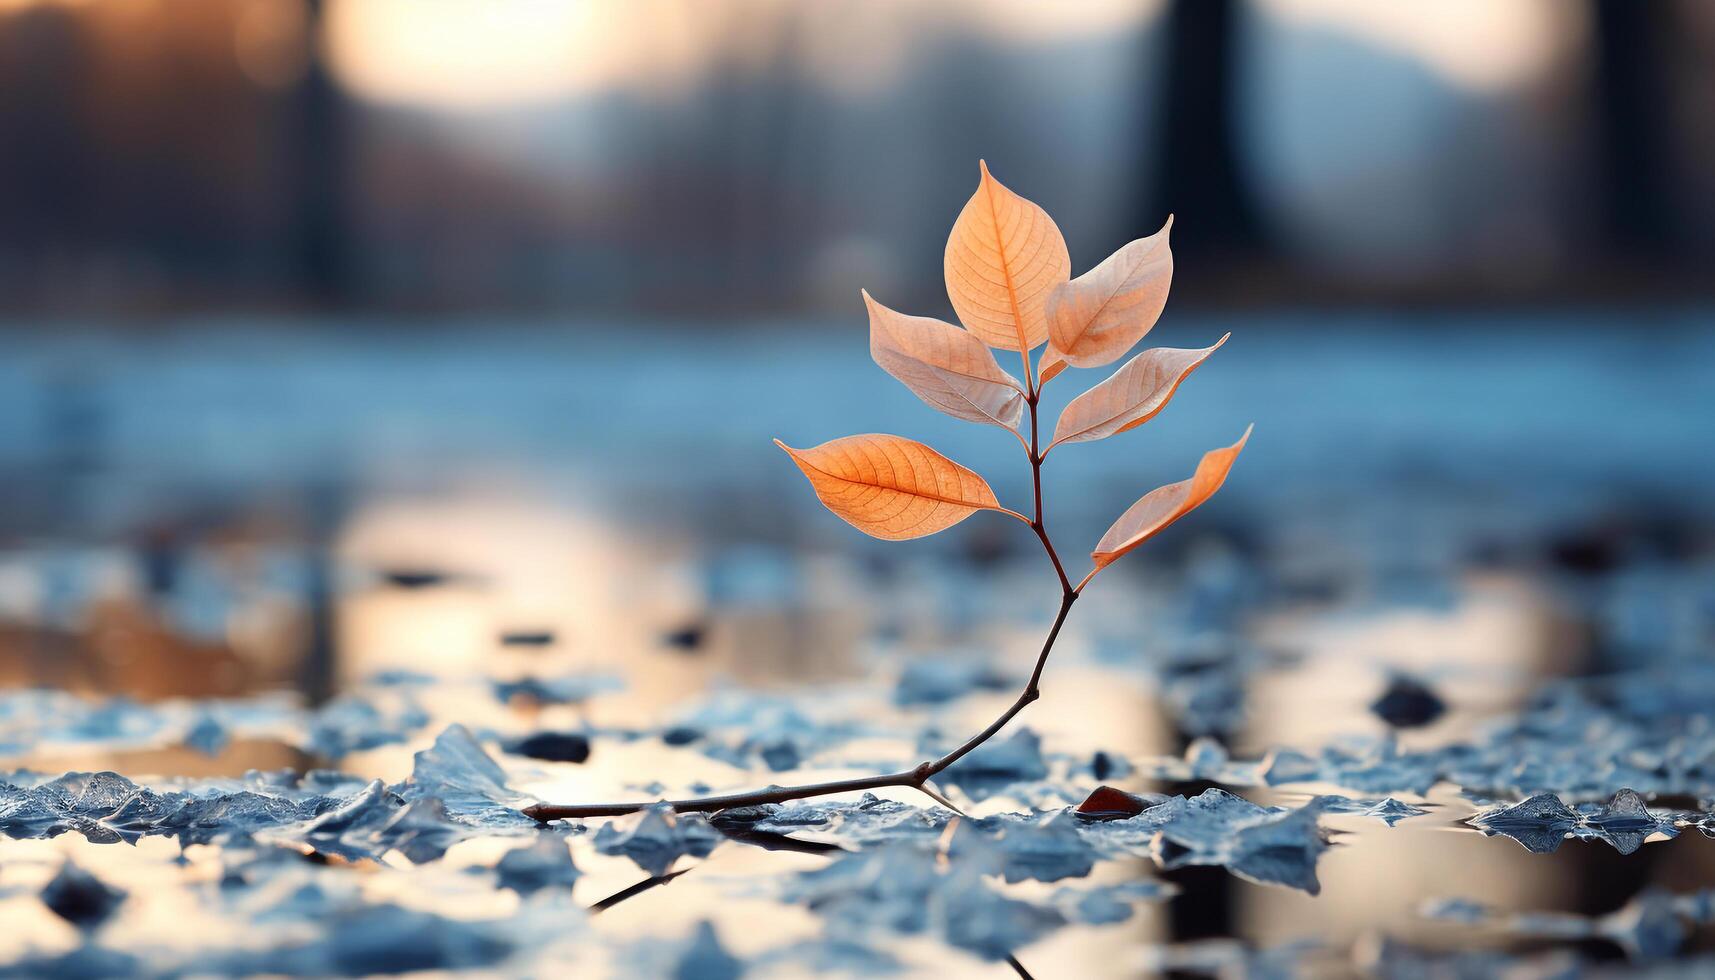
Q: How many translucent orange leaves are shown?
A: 6